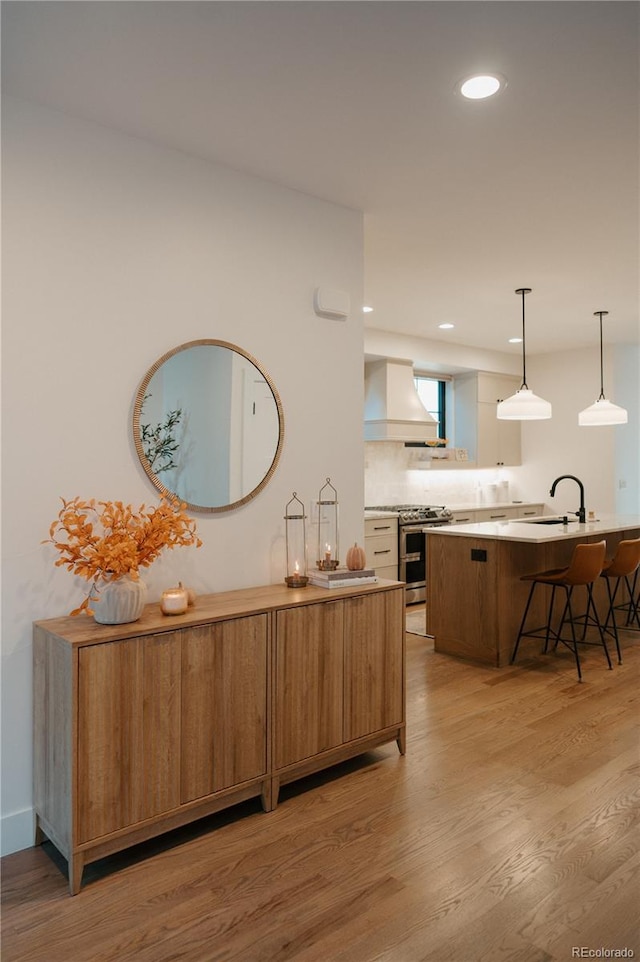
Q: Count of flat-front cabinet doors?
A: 8